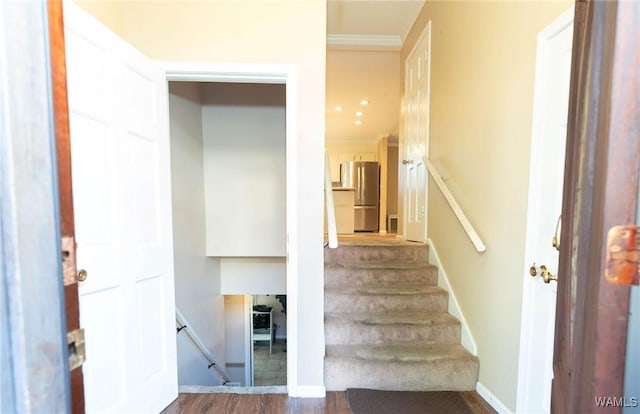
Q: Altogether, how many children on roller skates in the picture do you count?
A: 0